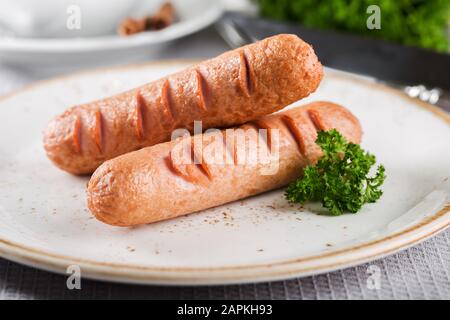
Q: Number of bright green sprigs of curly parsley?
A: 1